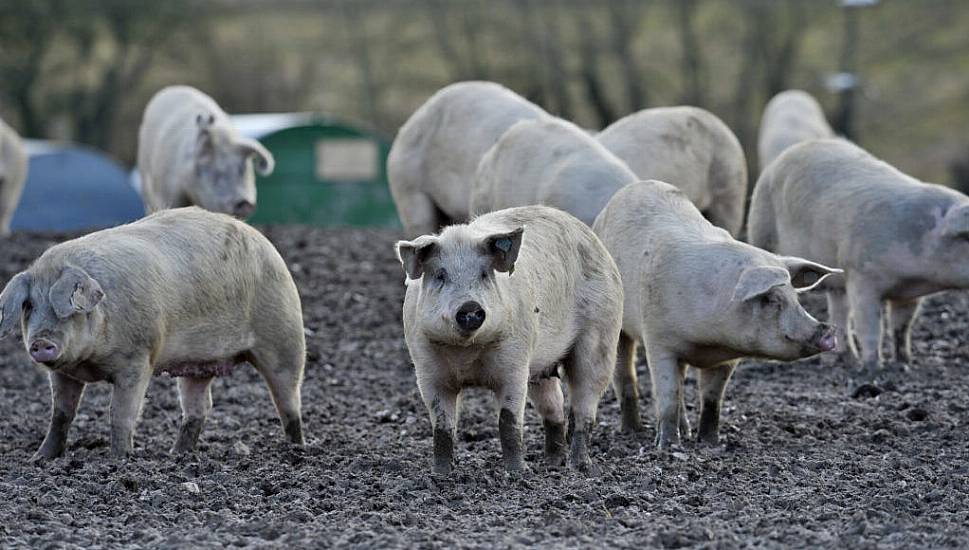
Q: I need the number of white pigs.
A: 10